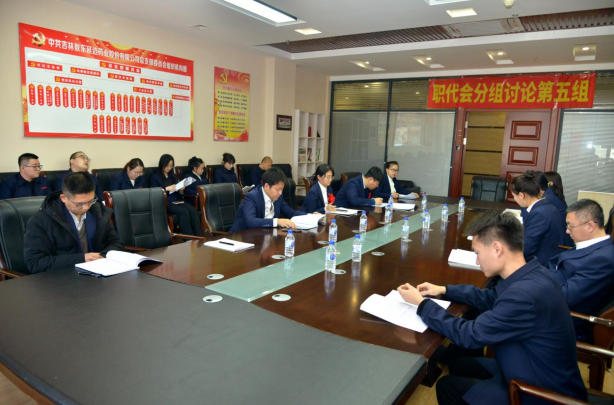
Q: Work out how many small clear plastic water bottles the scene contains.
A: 12